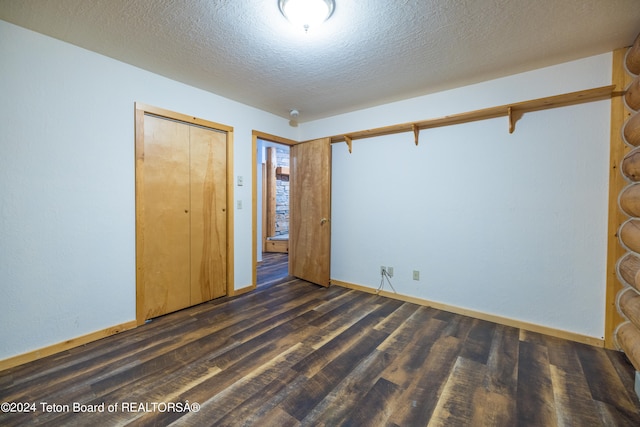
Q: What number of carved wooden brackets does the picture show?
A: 3